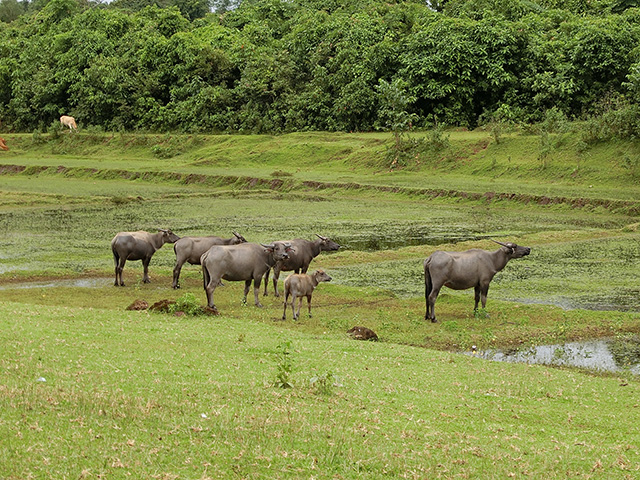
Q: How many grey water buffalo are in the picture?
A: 6